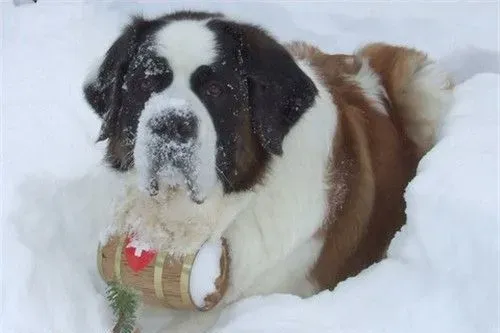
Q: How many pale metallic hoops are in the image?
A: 4